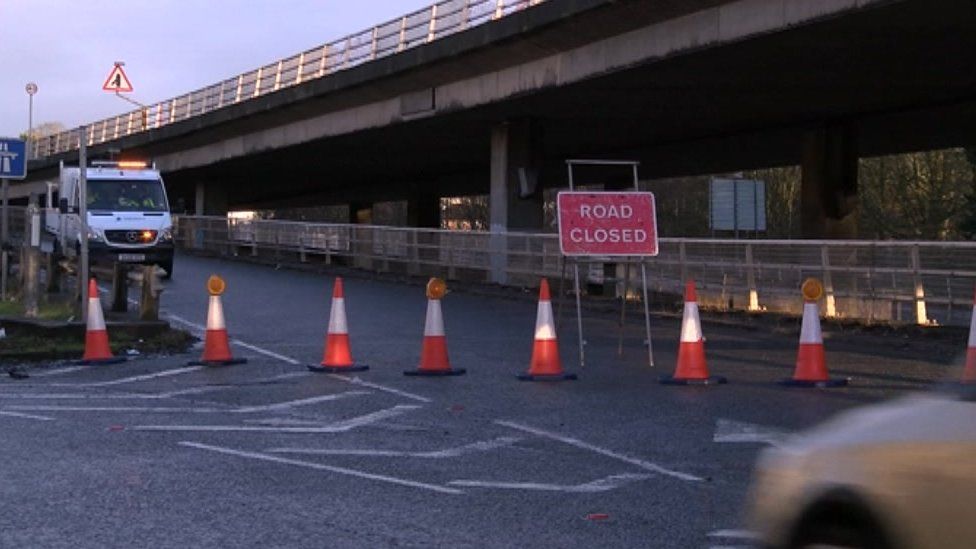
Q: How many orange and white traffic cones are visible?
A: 8